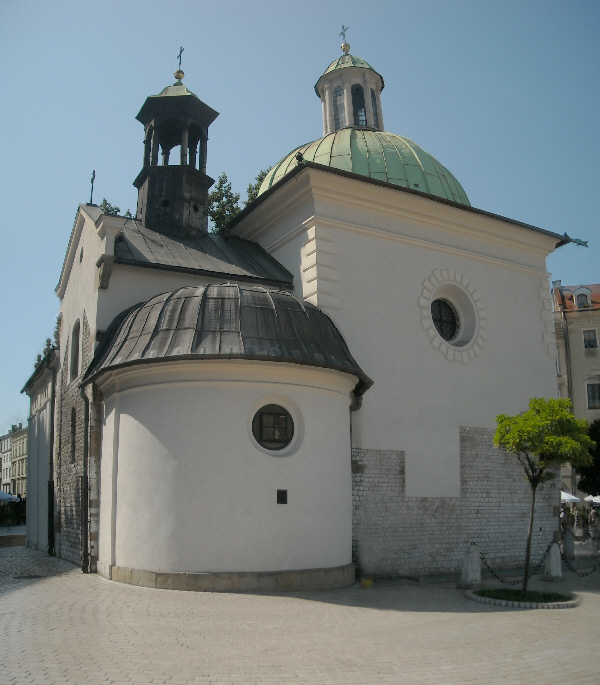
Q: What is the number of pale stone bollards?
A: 3